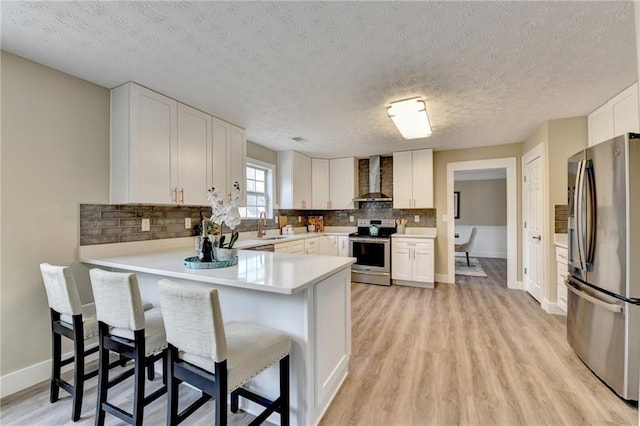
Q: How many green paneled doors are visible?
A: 0